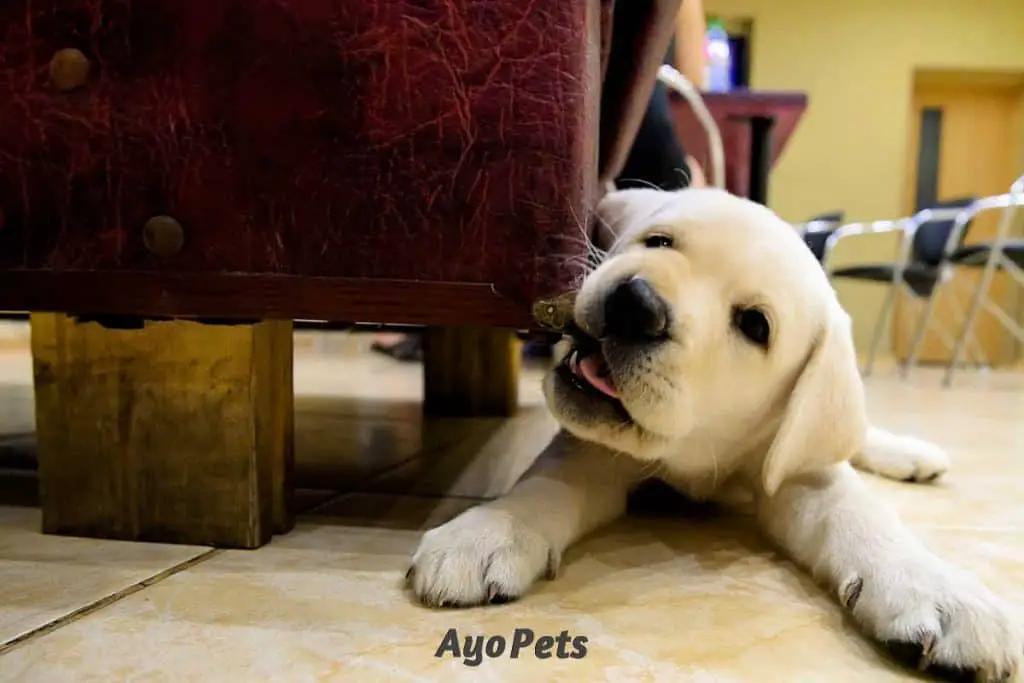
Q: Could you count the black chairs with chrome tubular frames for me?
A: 3